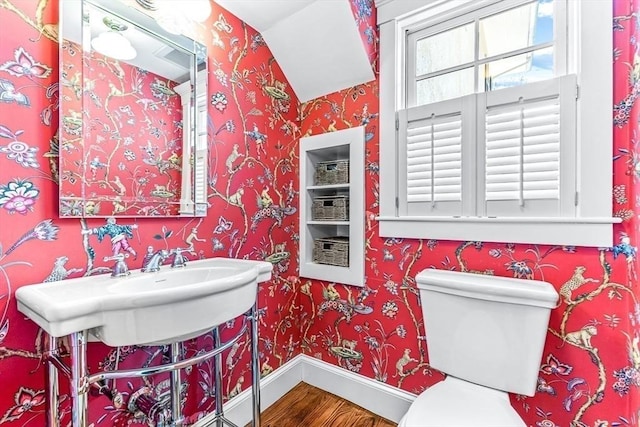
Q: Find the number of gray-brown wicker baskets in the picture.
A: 3